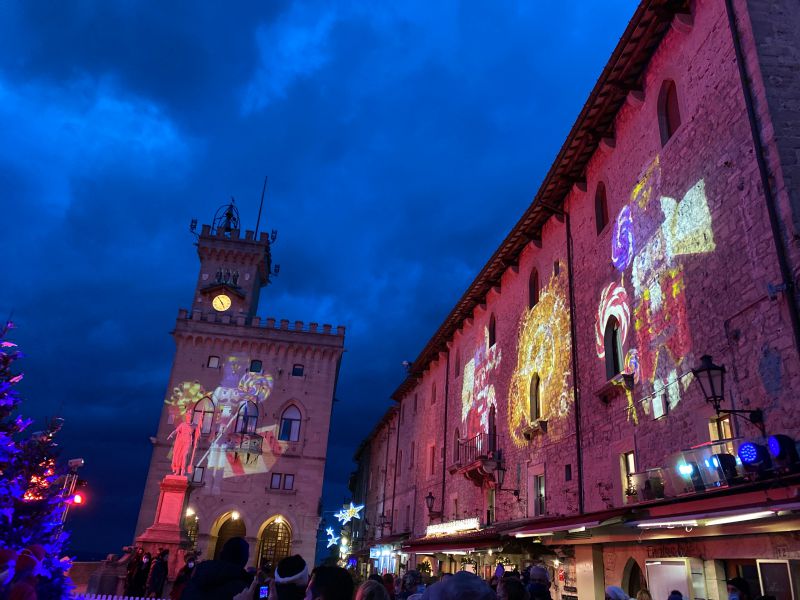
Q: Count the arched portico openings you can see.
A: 3